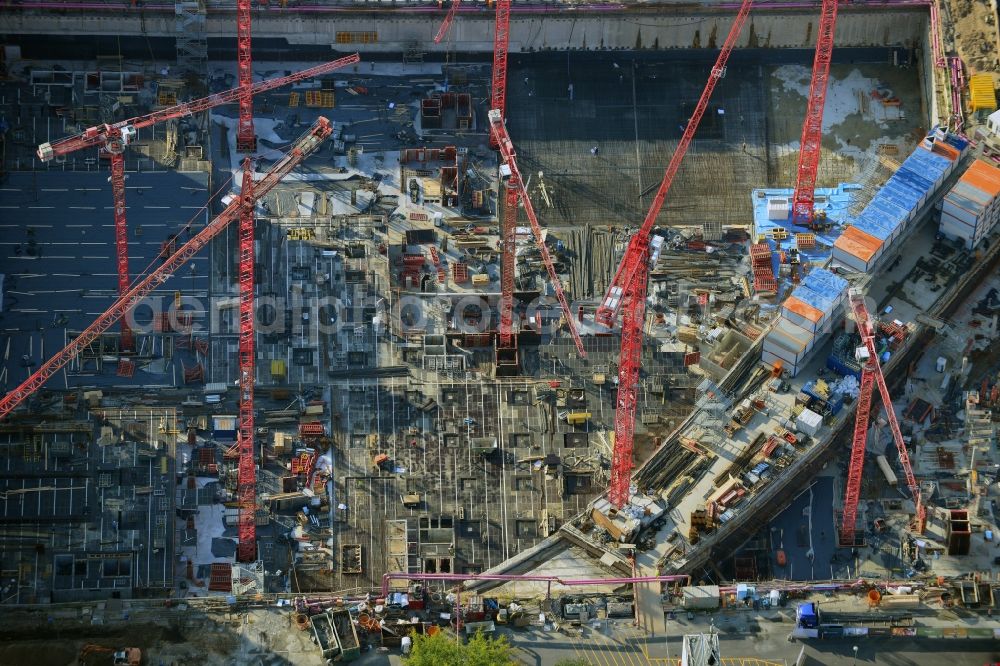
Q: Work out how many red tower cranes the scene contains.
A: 8